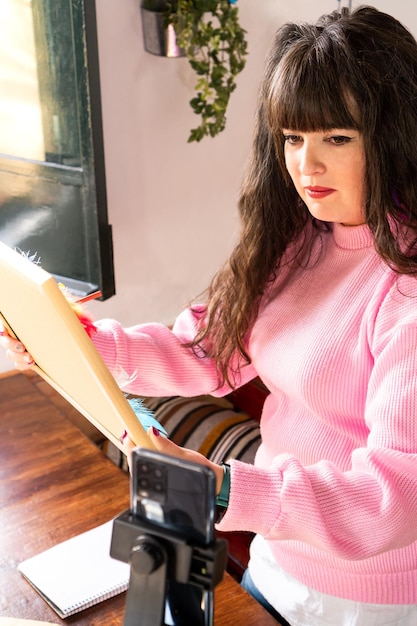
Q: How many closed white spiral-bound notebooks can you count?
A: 1